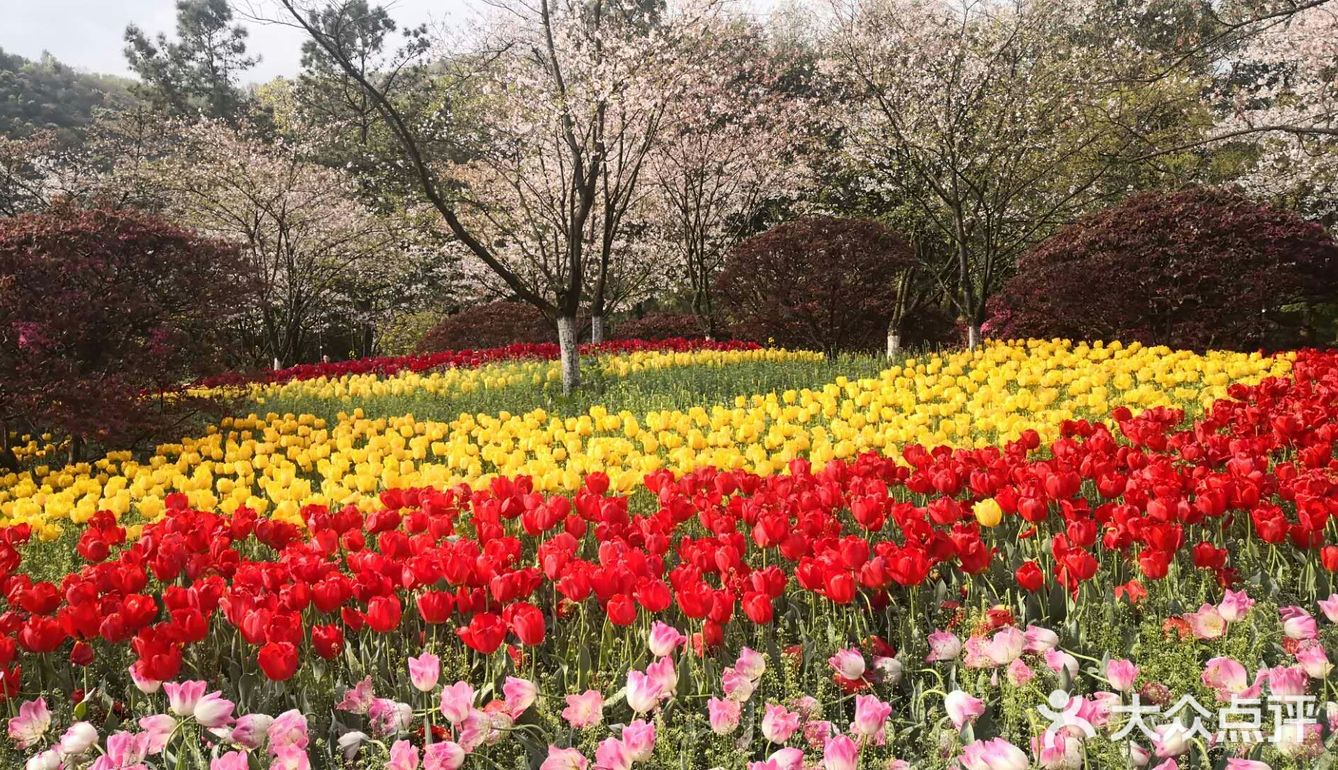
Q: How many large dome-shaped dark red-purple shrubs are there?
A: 3